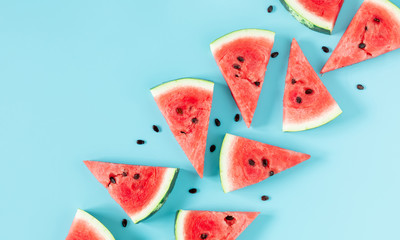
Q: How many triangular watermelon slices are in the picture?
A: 9